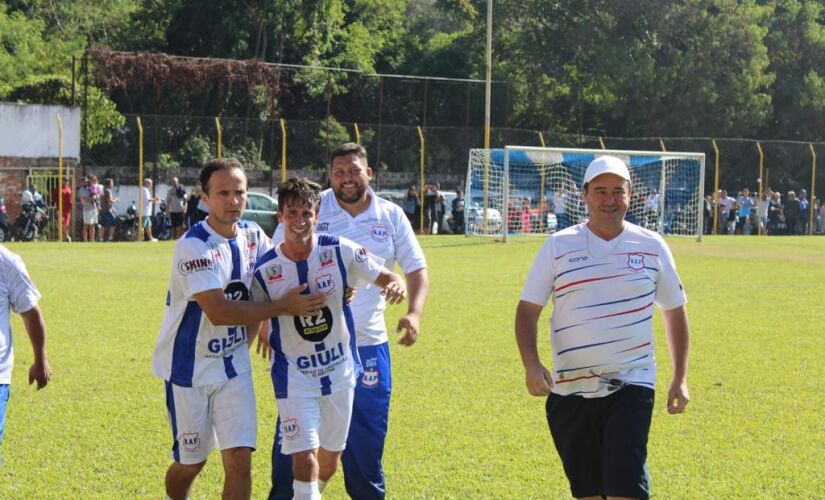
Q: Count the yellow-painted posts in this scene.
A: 13